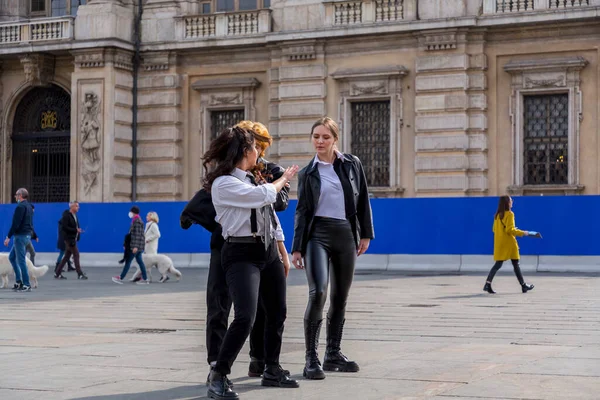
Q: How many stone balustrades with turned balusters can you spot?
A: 4